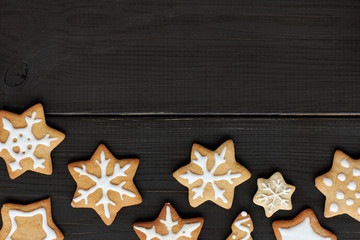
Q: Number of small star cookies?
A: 1